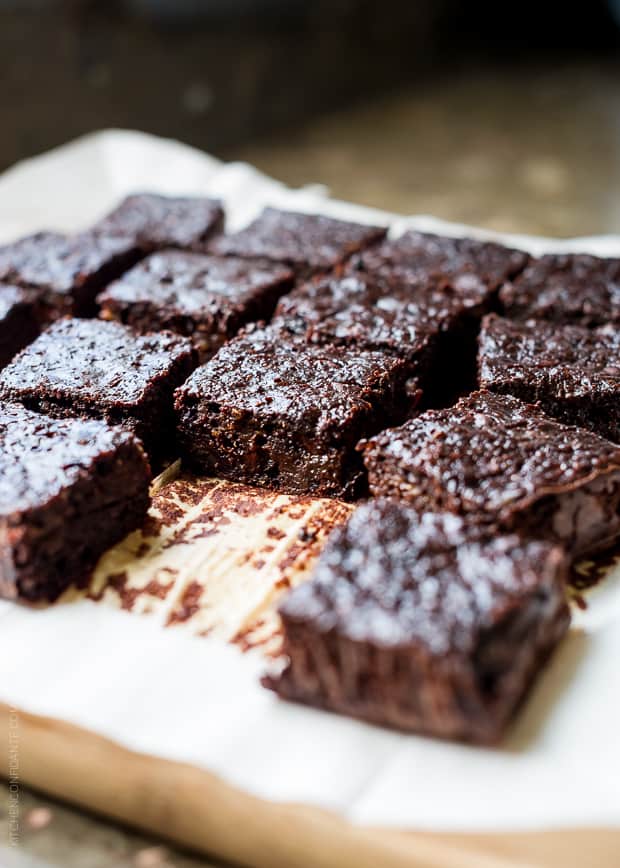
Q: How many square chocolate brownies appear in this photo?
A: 14